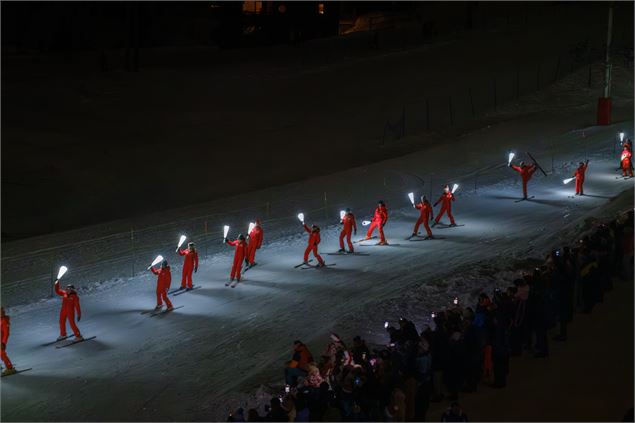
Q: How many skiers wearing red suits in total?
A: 15